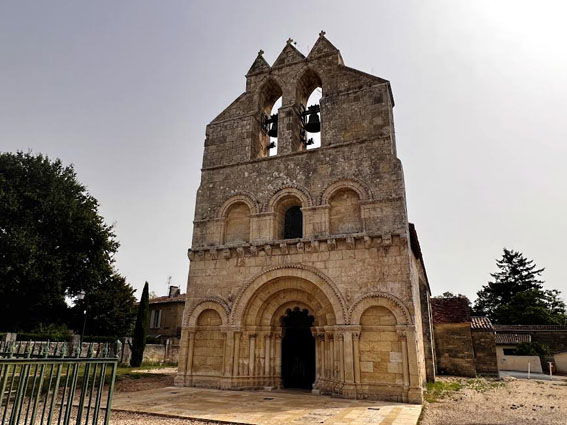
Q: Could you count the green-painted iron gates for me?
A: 1